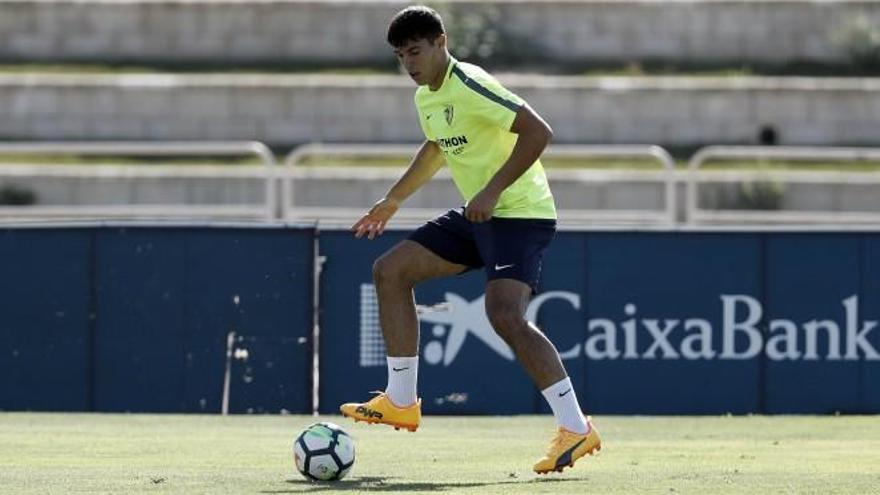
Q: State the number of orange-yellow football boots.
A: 2